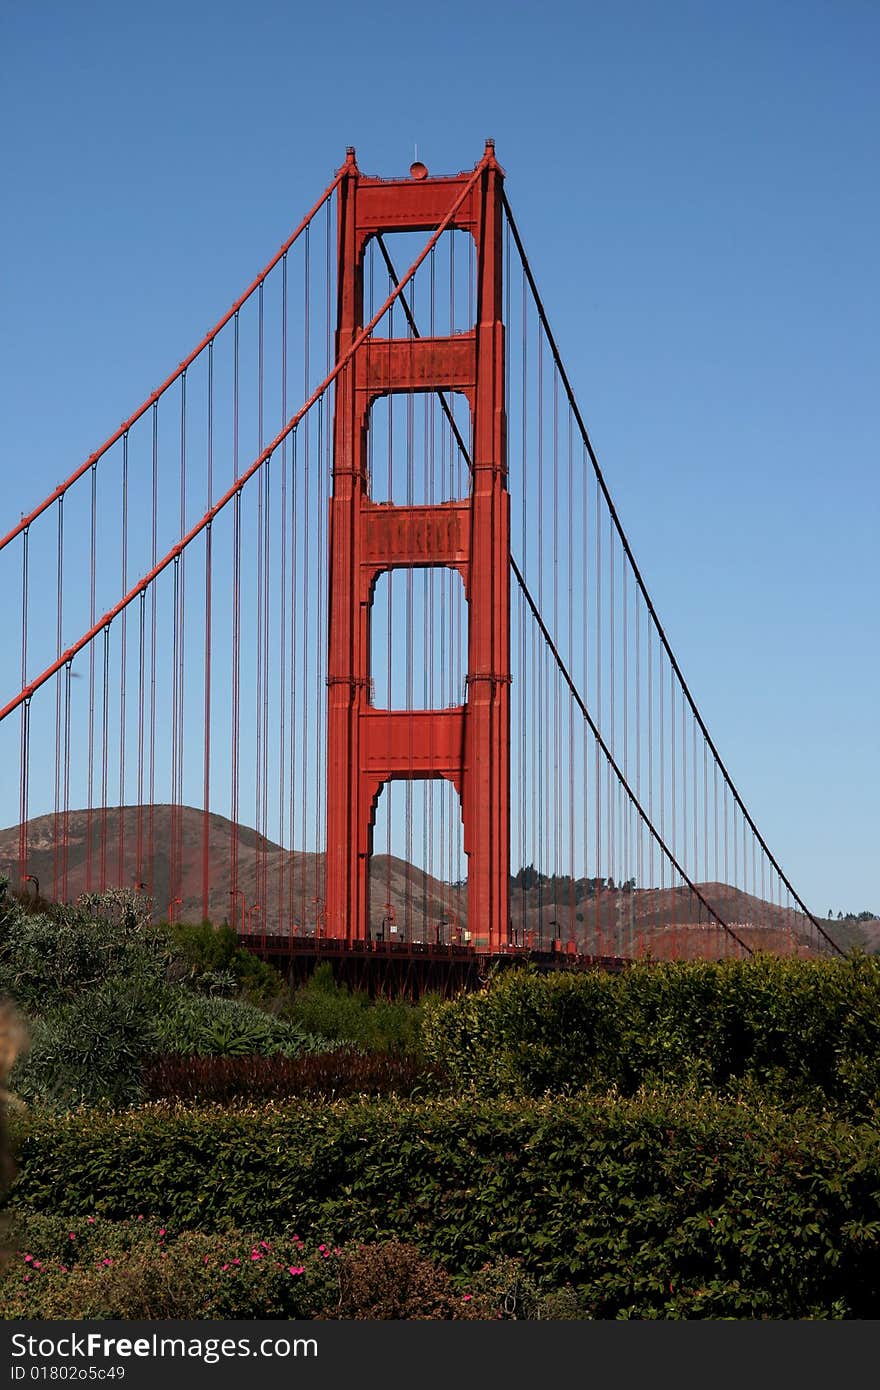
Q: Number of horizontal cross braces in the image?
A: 4